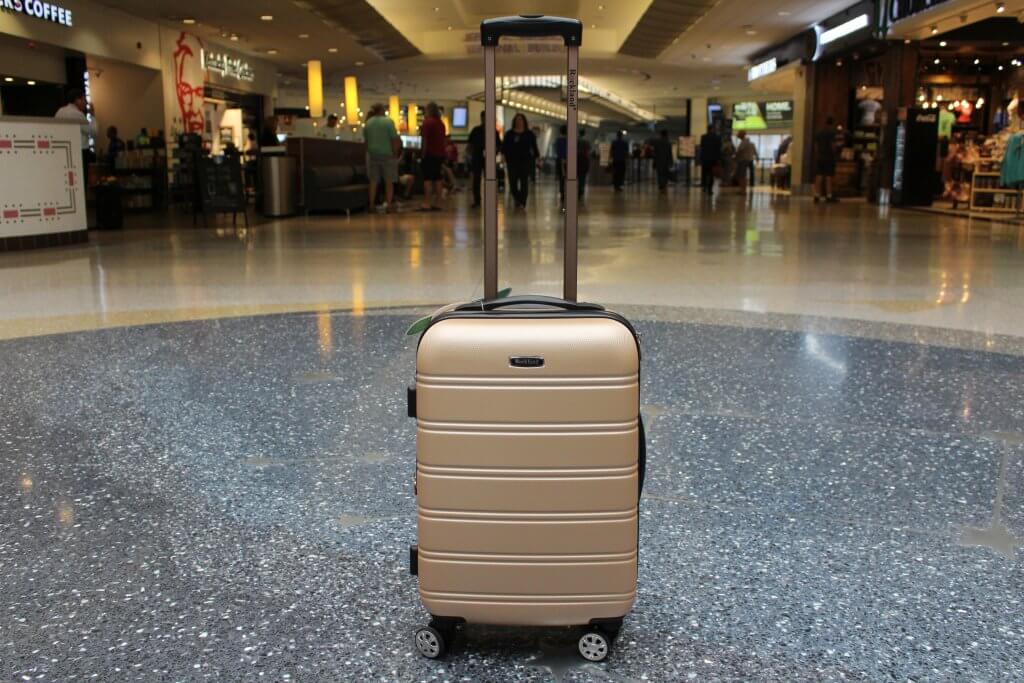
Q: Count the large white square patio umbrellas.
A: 0